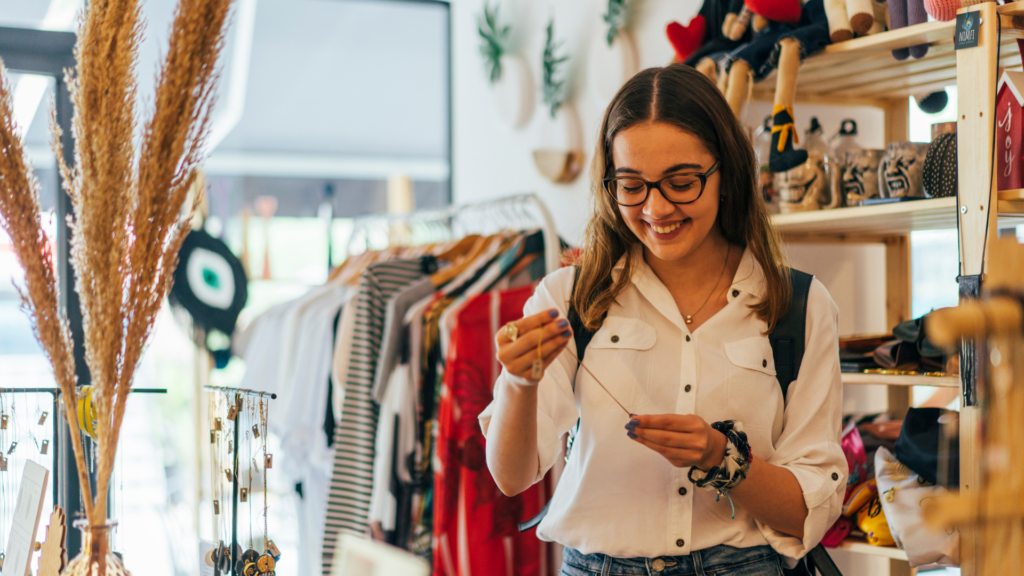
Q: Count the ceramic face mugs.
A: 3